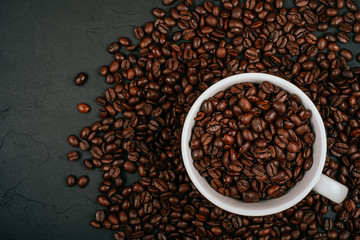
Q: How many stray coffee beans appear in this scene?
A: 5